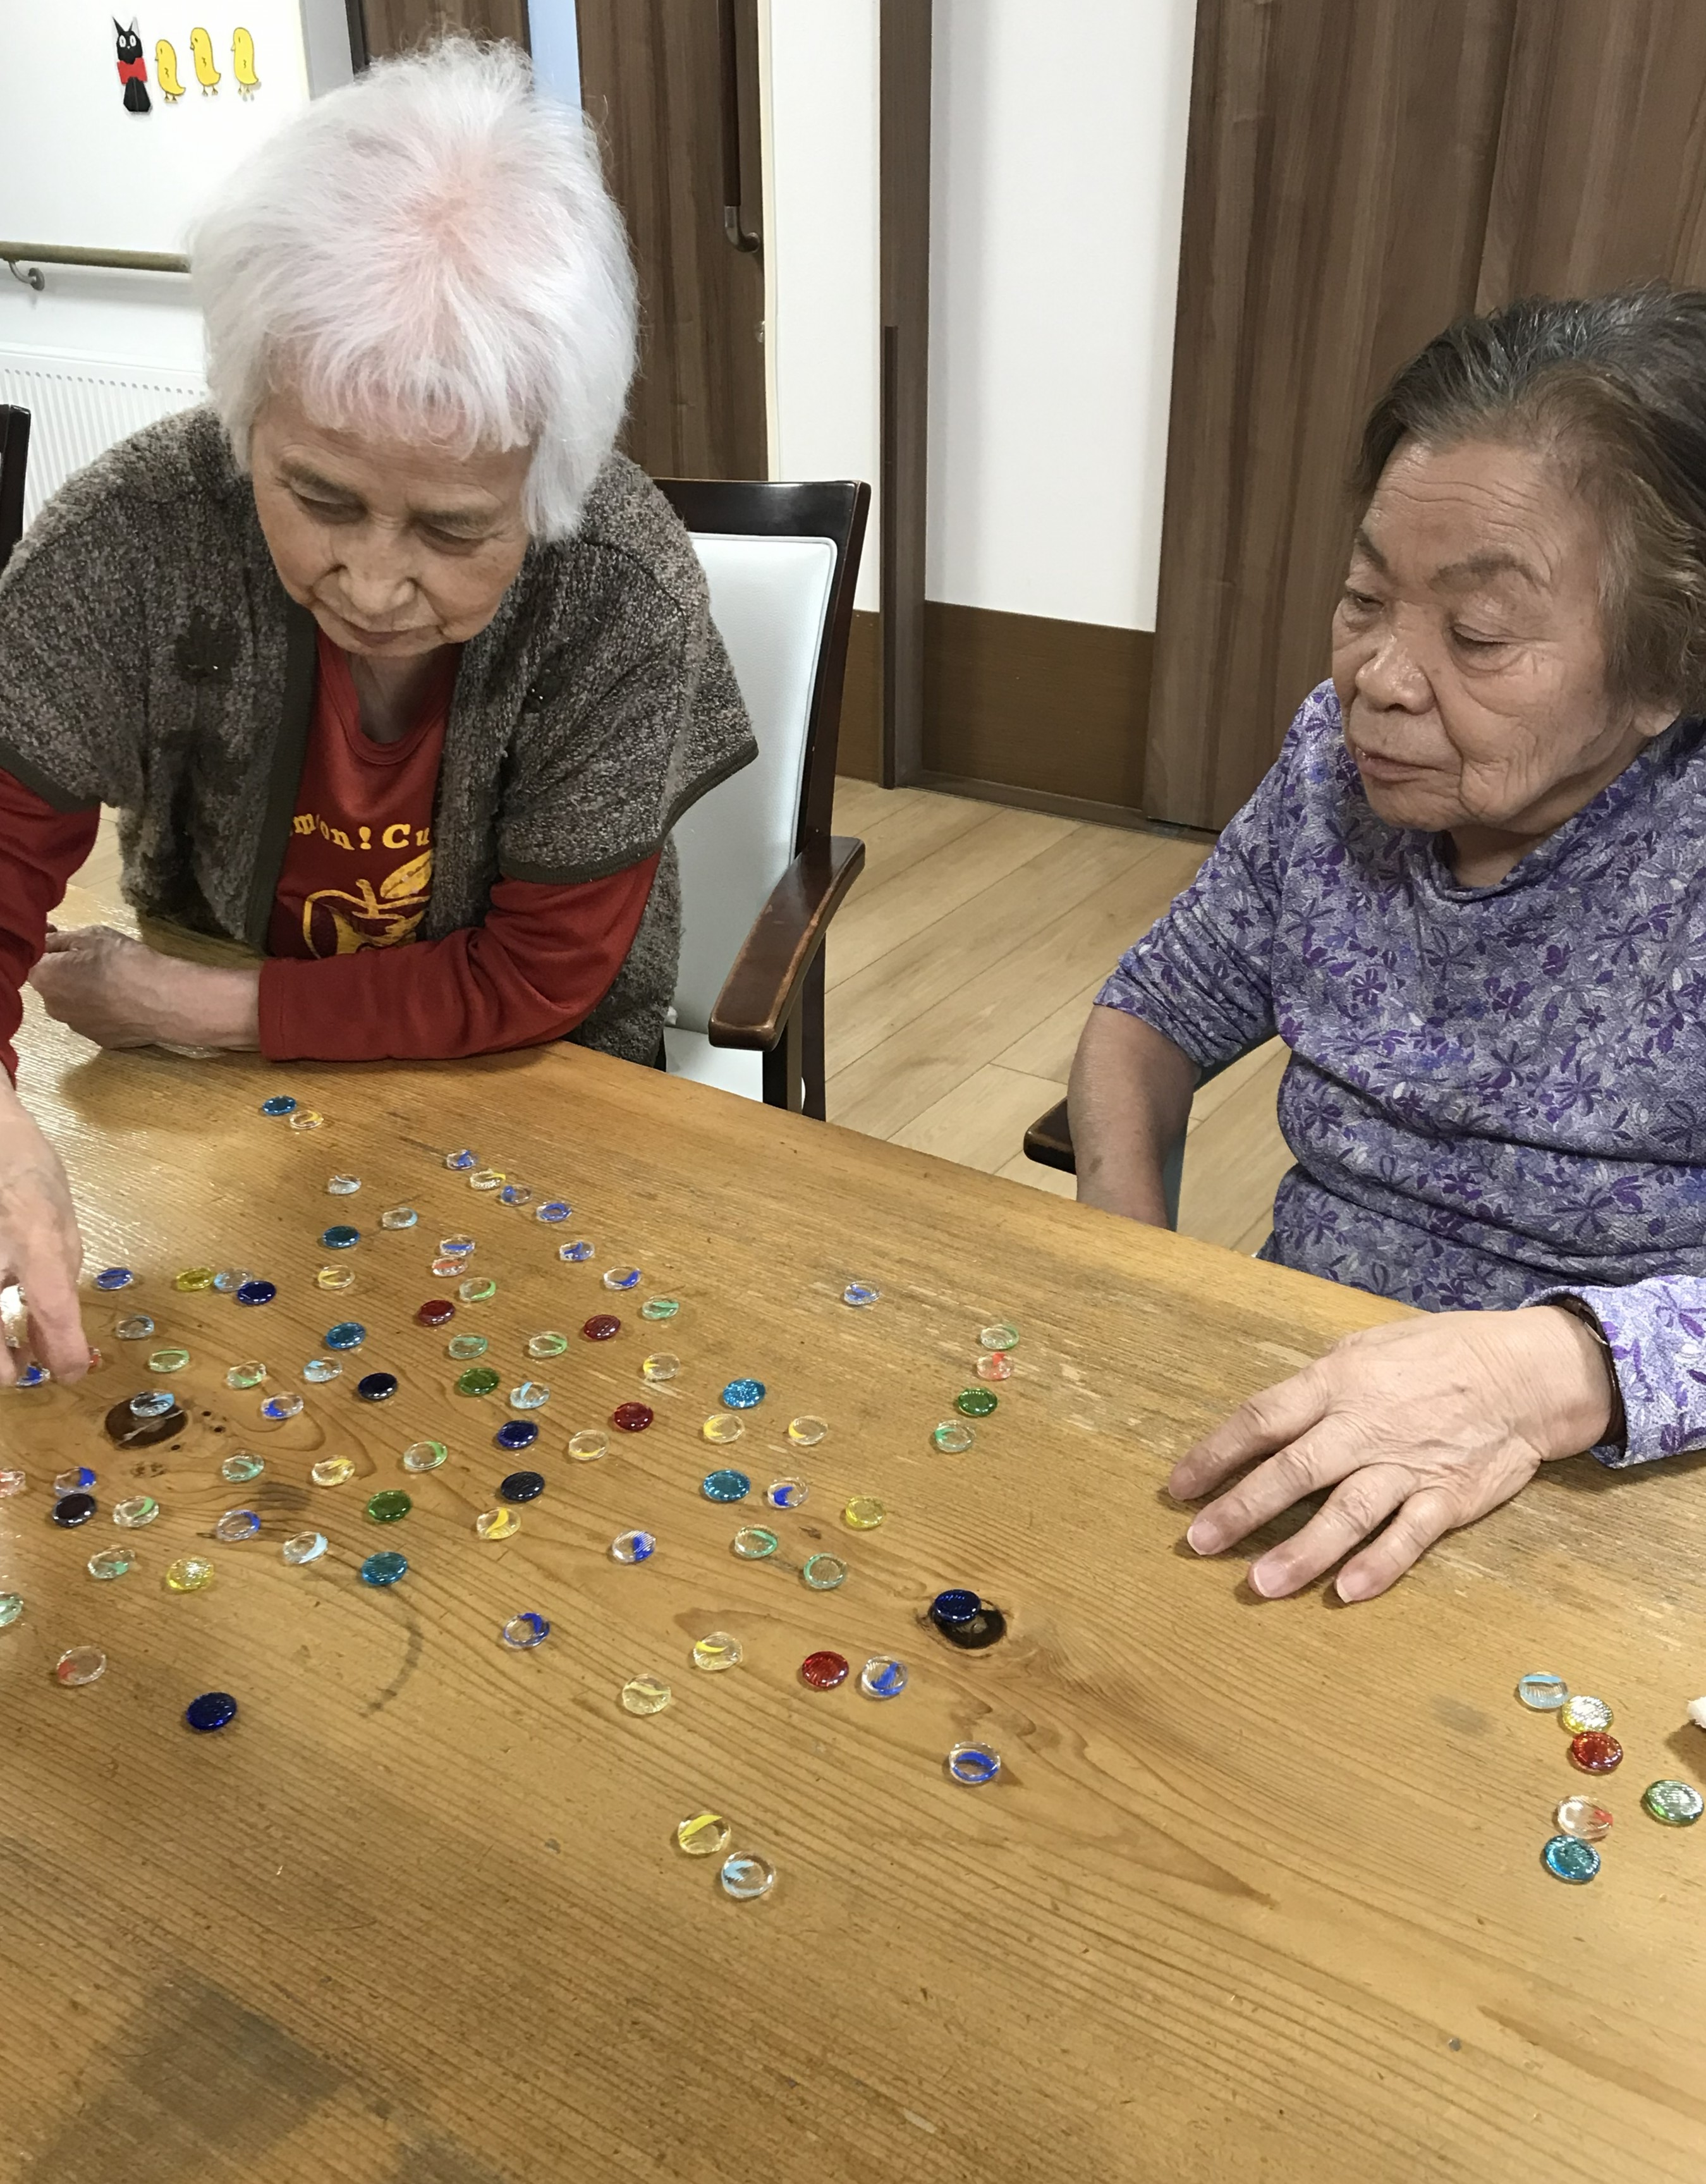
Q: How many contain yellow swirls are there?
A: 12